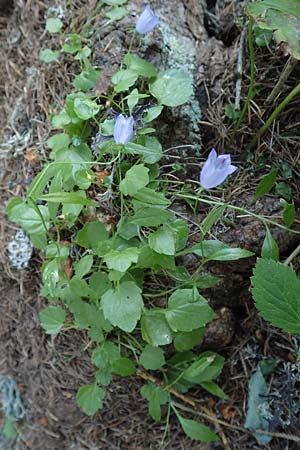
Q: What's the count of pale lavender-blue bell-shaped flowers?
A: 3